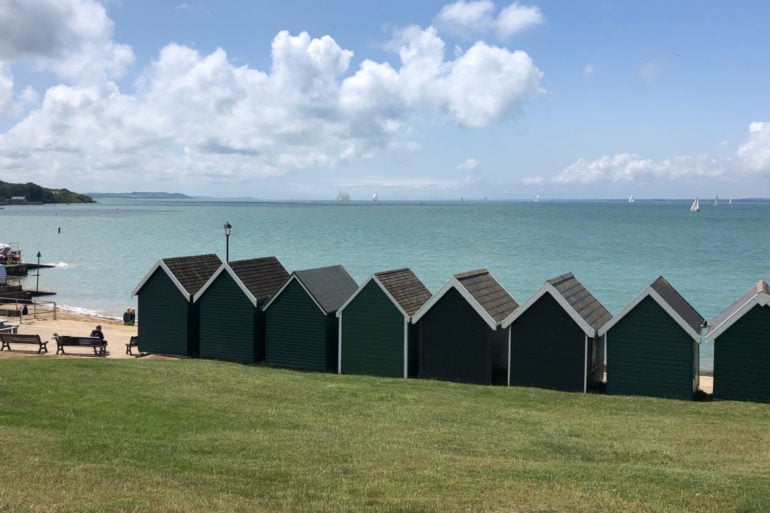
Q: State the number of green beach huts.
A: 8